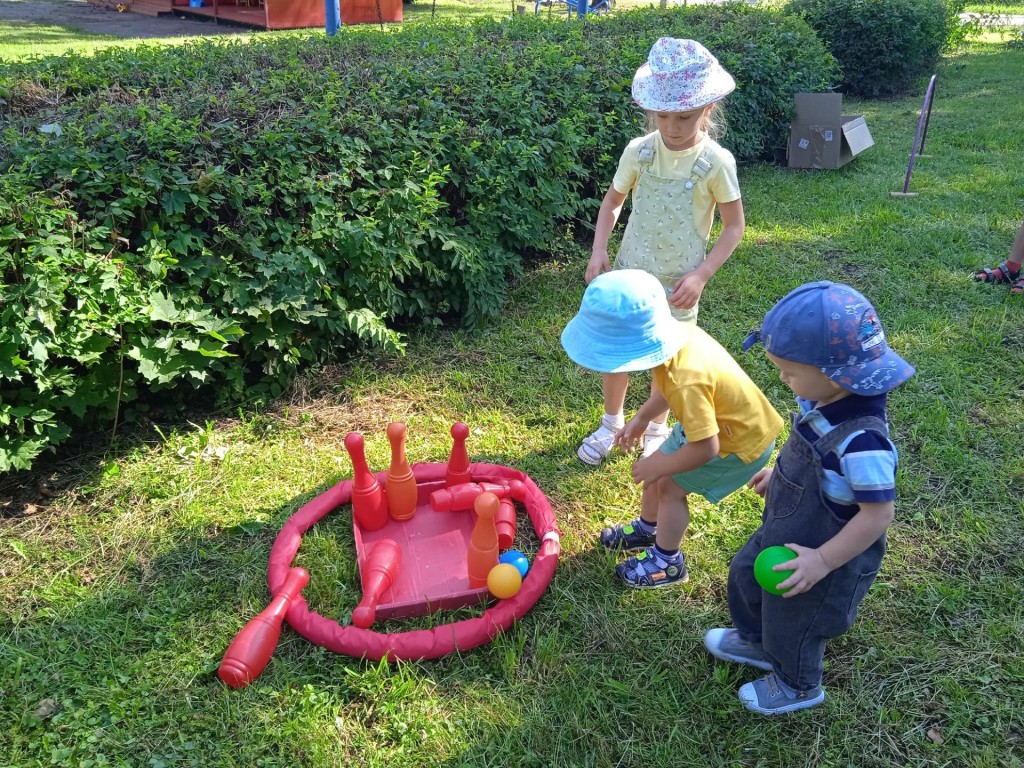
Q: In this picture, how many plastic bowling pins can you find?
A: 8